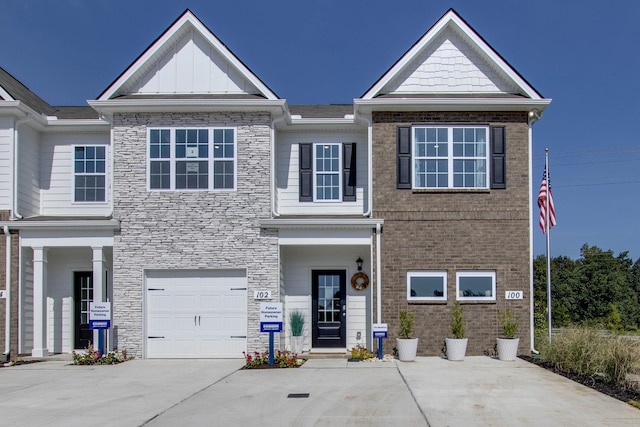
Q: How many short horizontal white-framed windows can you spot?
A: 2